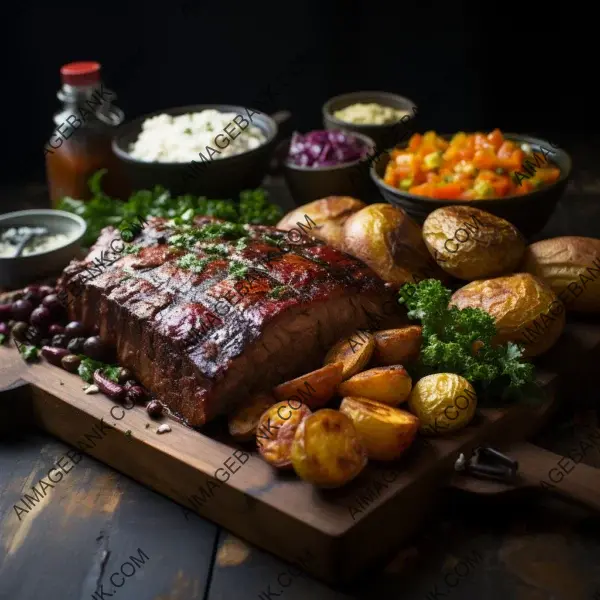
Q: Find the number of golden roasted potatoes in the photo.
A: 14